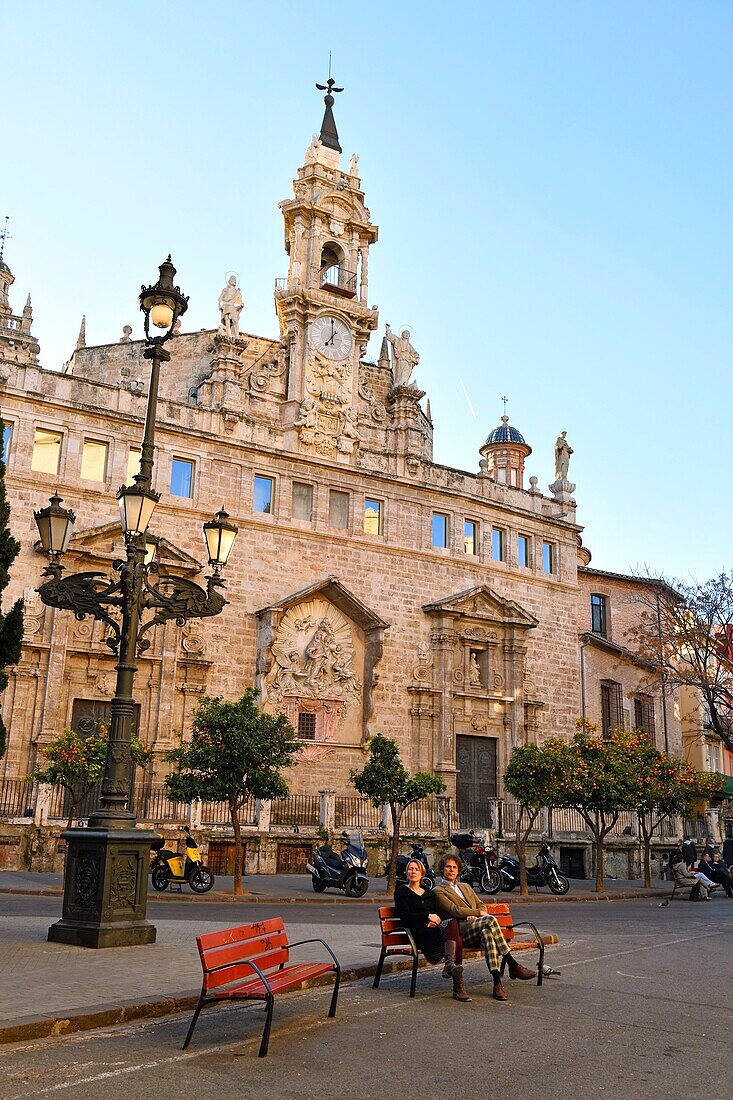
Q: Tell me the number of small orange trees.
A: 6